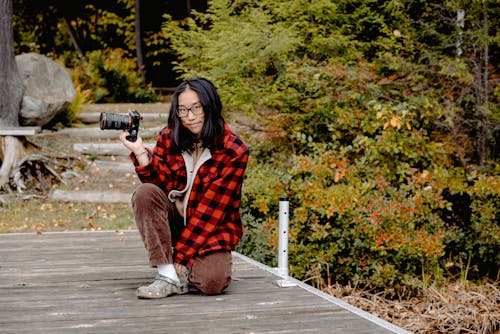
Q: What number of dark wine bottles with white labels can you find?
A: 0